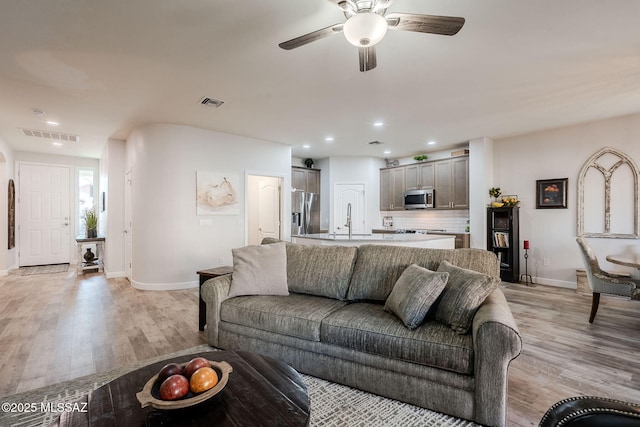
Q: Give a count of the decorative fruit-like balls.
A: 4